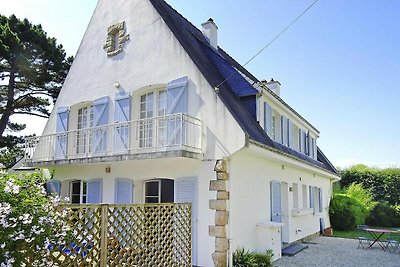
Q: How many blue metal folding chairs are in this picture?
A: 2